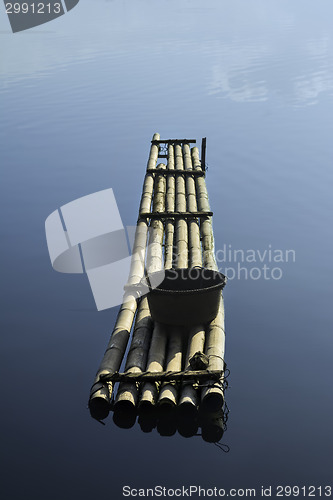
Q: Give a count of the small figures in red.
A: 0